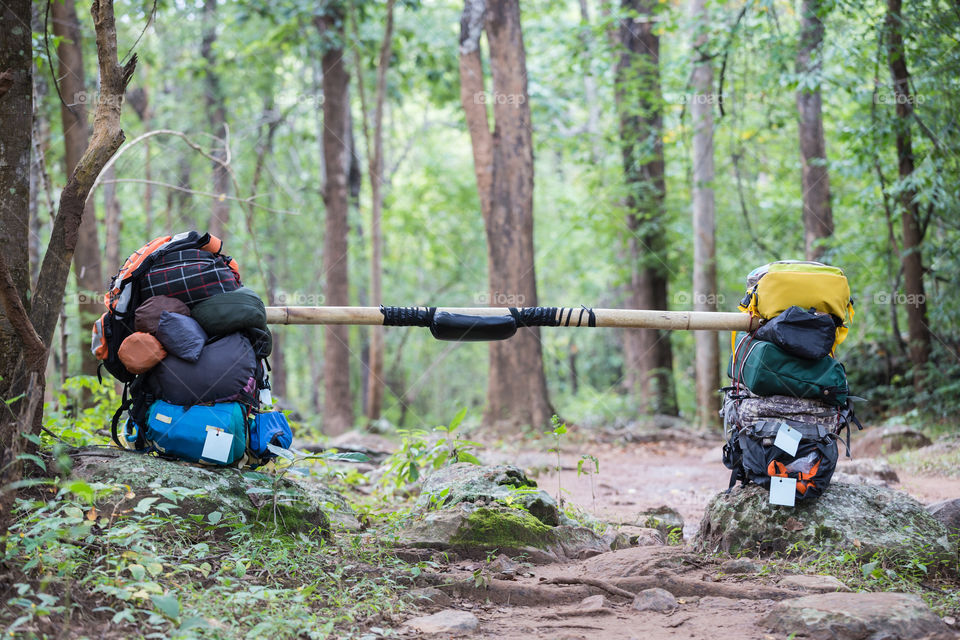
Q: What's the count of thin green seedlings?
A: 2